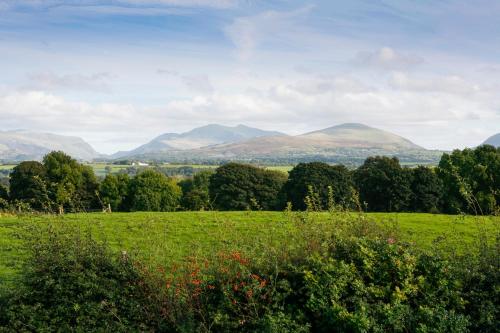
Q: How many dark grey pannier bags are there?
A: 0